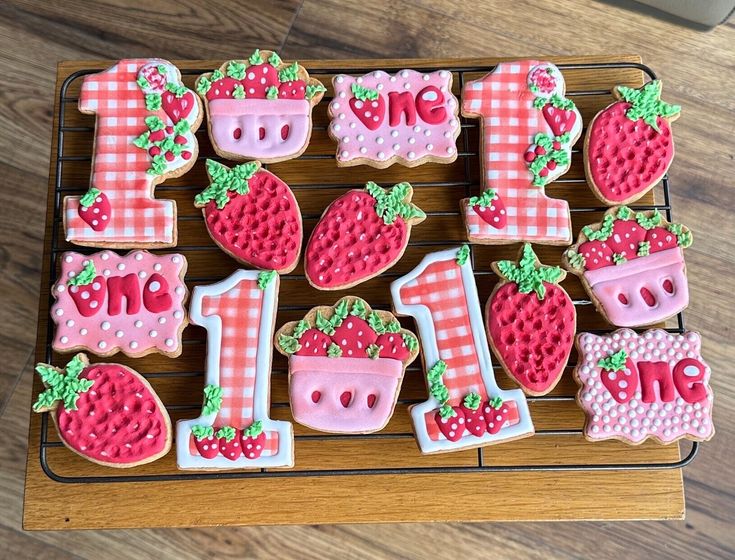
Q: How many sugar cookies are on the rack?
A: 15